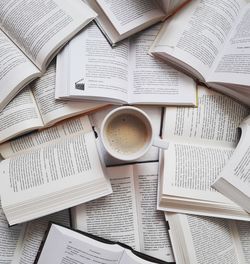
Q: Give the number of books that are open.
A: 12